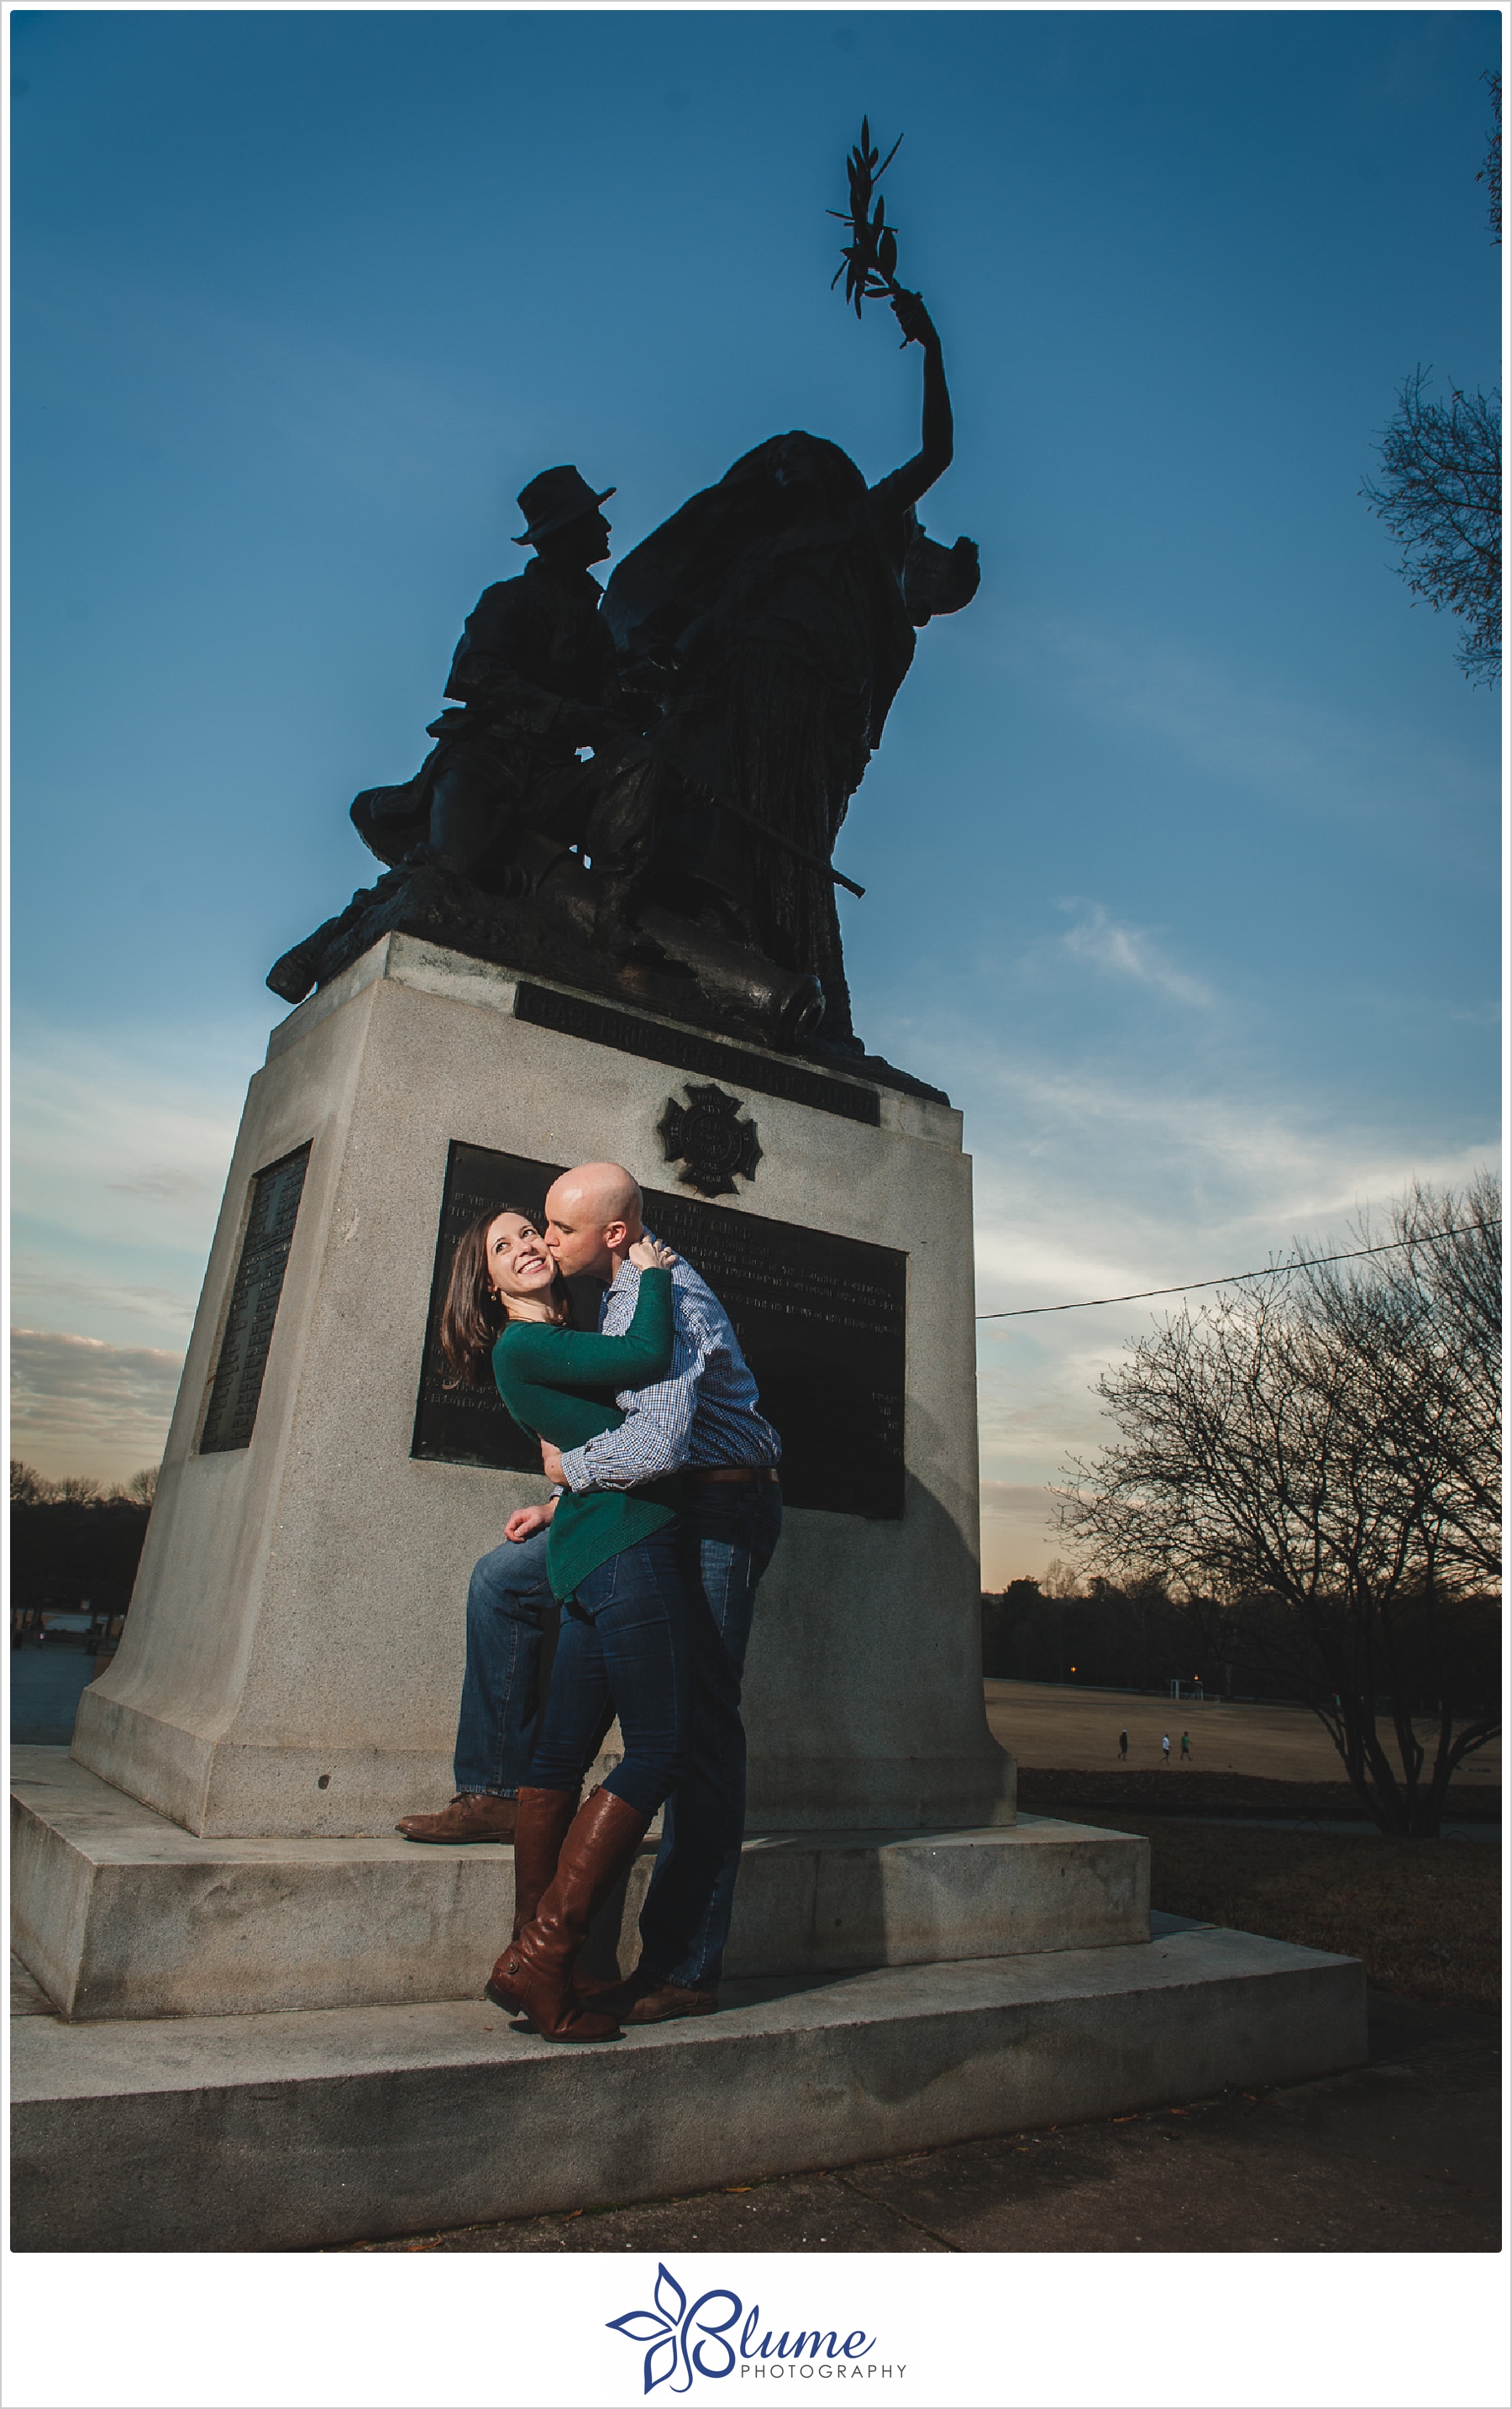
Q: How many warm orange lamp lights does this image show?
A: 2